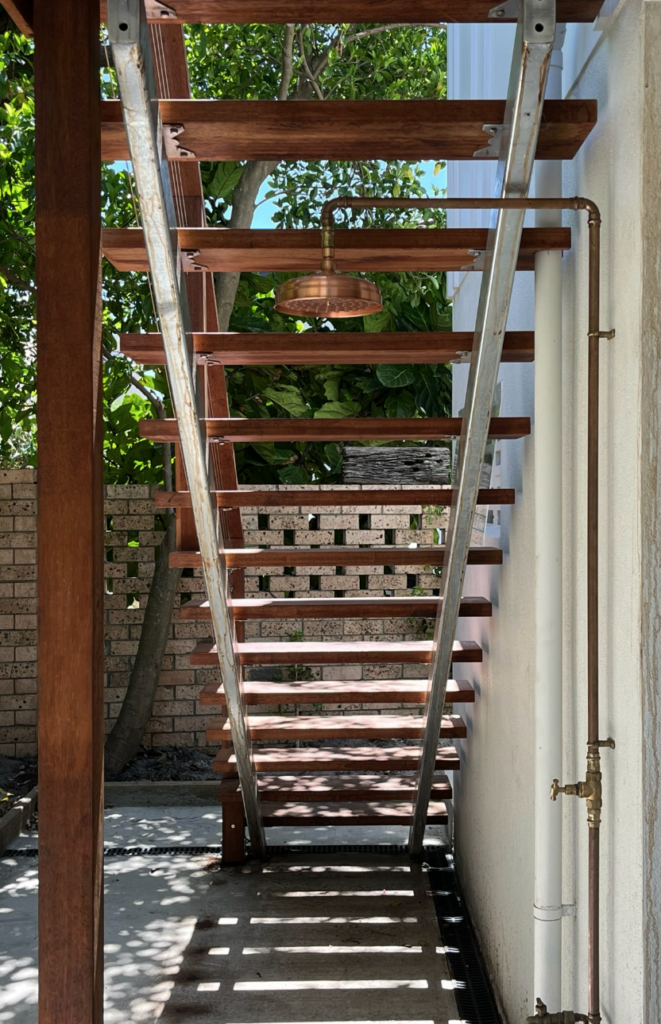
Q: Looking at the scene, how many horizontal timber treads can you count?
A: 14